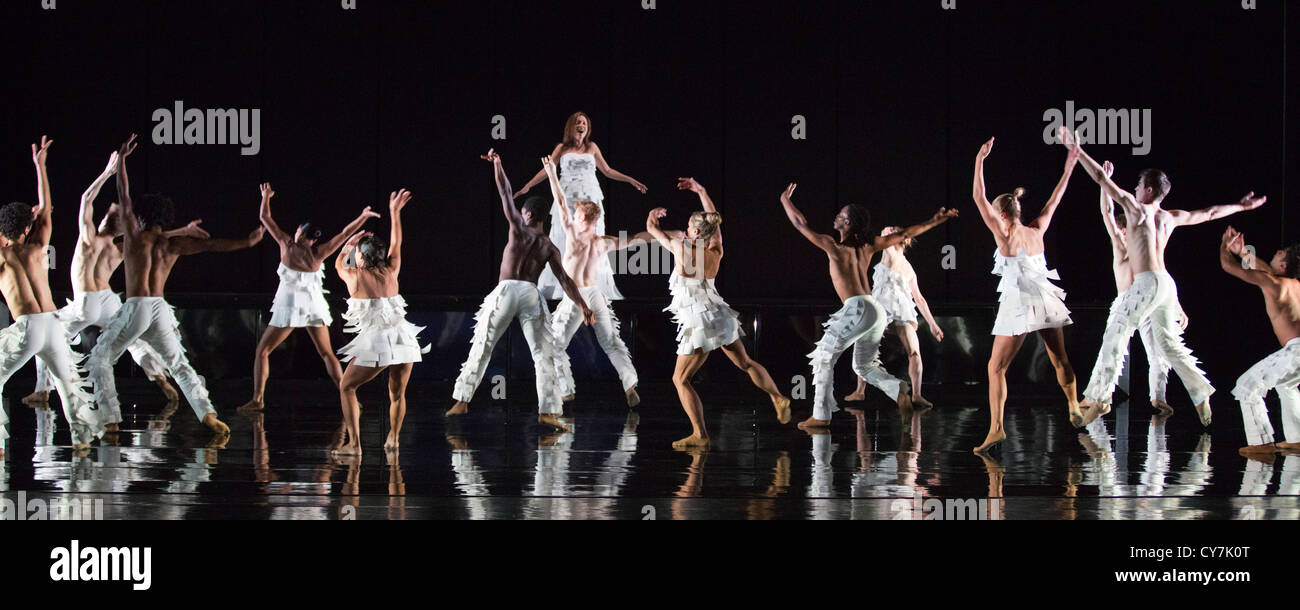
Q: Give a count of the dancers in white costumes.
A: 15